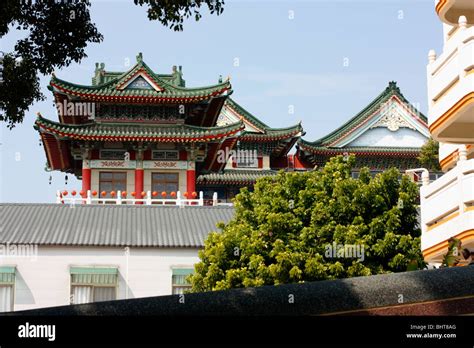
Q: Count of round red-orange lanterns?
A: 14